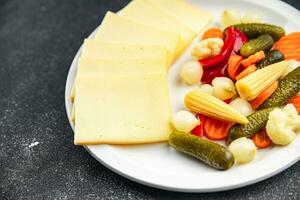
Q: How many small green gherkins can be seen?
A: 6